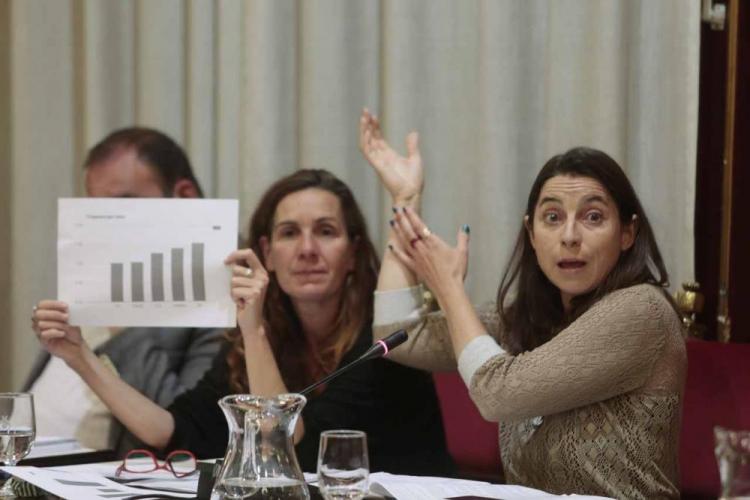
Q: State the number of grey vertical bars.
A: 5